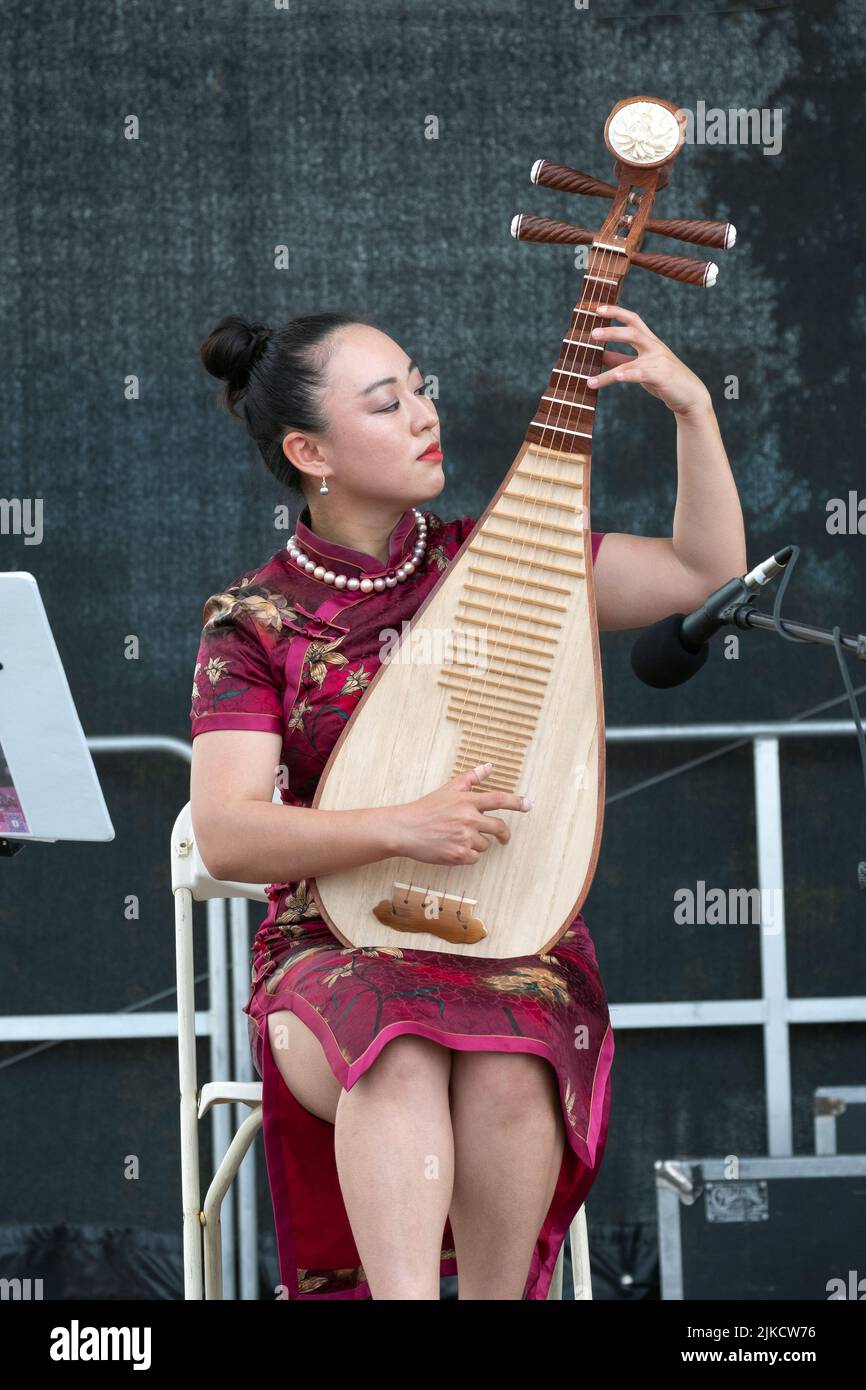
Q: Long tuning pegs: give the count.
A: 4